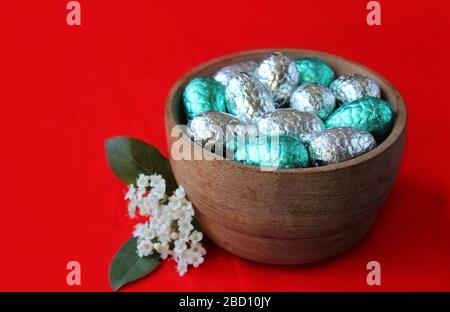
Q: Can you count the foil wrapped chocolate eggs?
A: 12